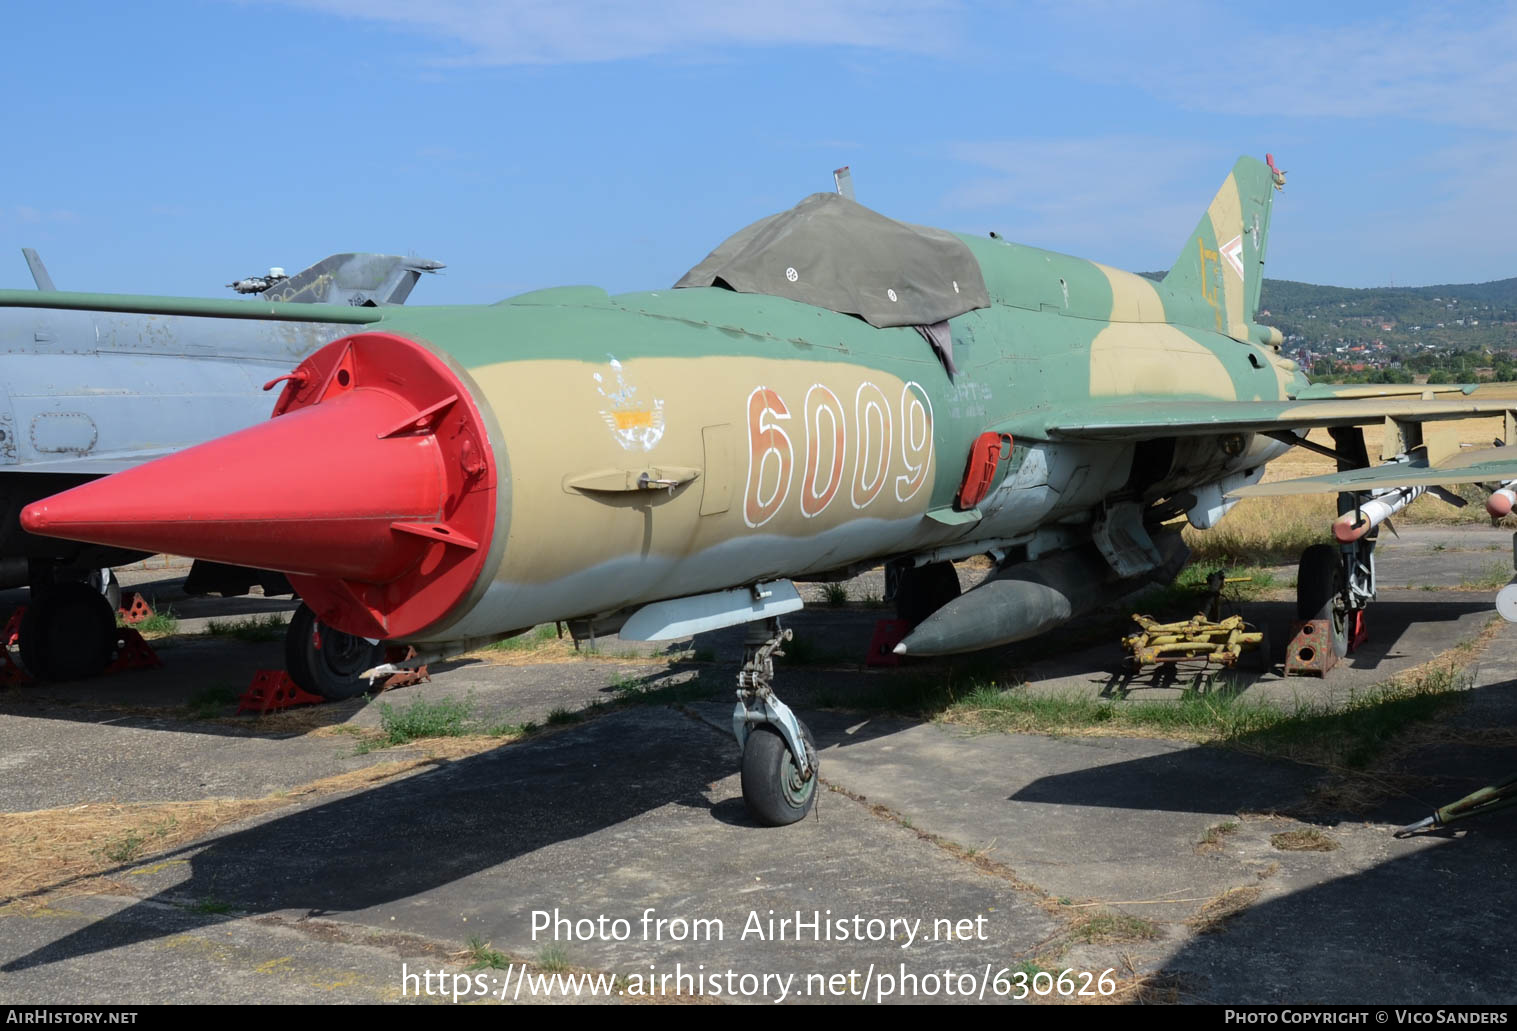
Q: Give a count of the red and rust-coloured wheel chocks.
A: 9